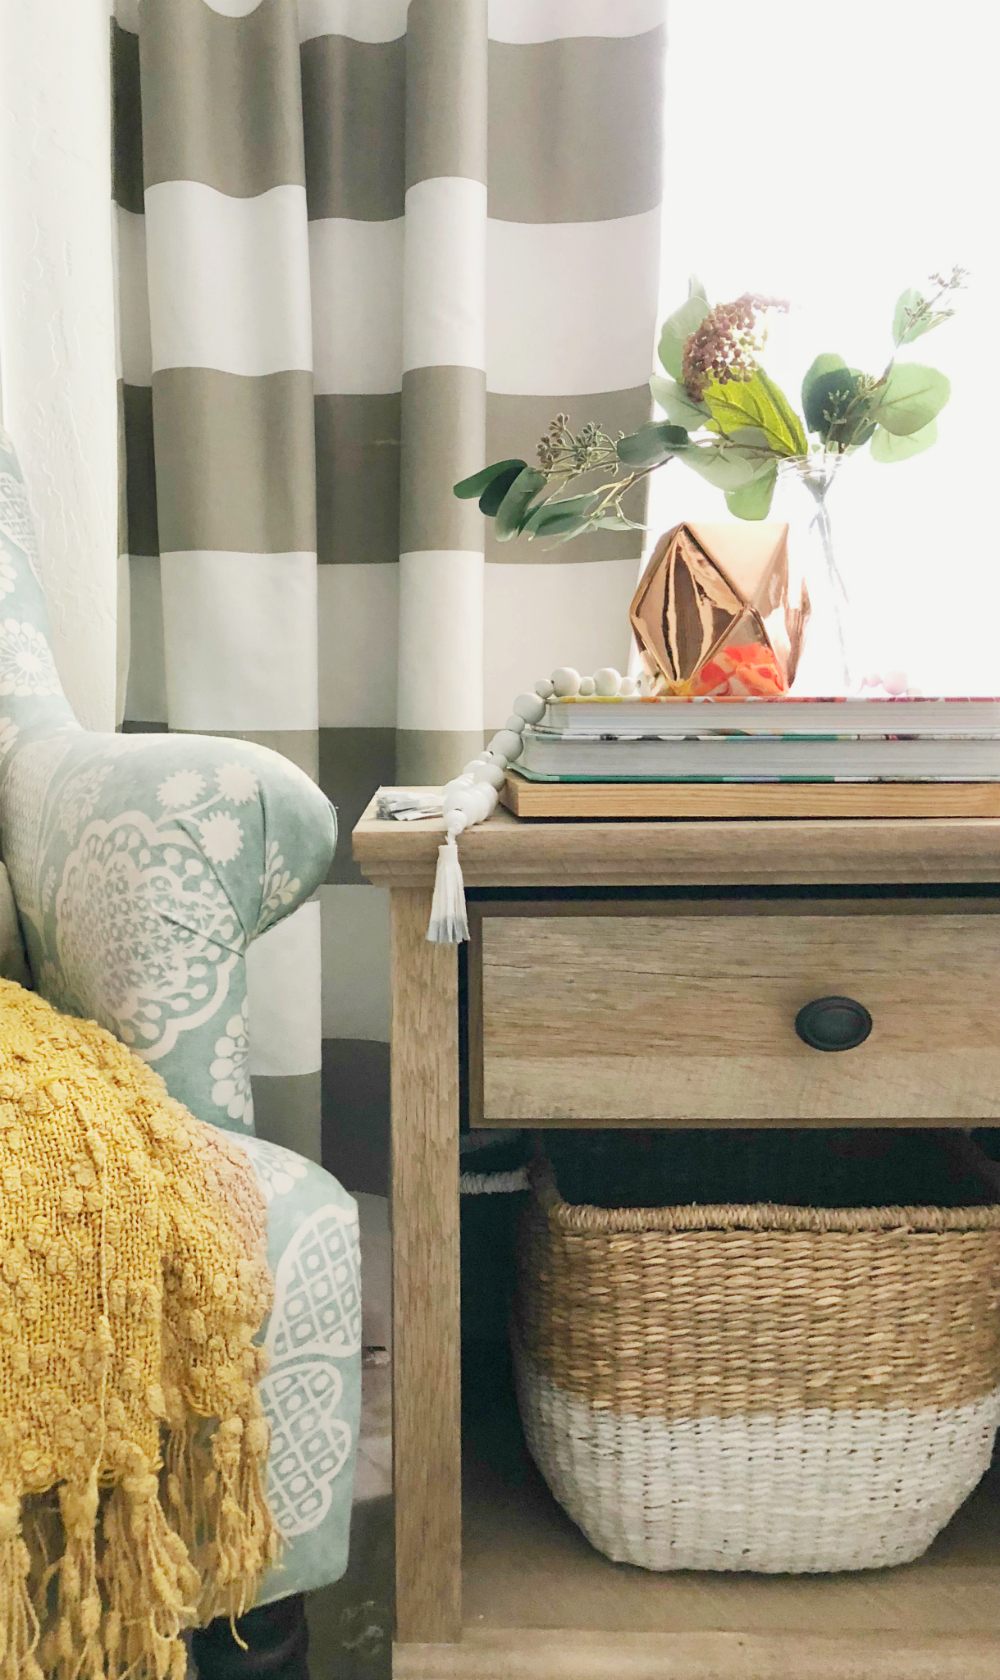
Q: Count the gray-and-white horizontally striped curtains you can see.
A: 1